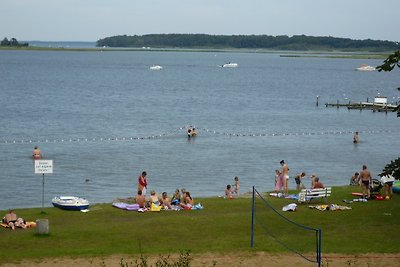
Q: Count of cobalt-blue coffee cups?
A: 0